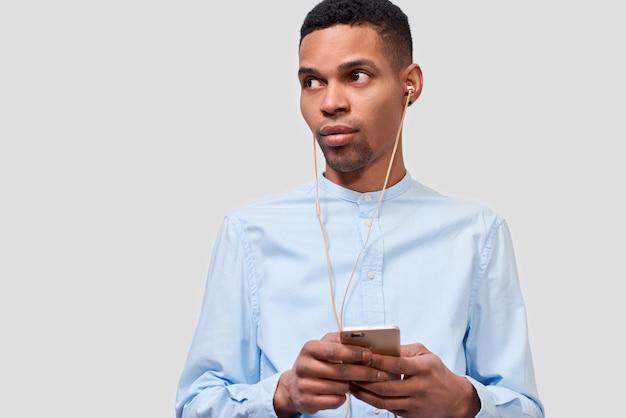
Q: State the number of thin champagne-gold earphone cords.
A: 2